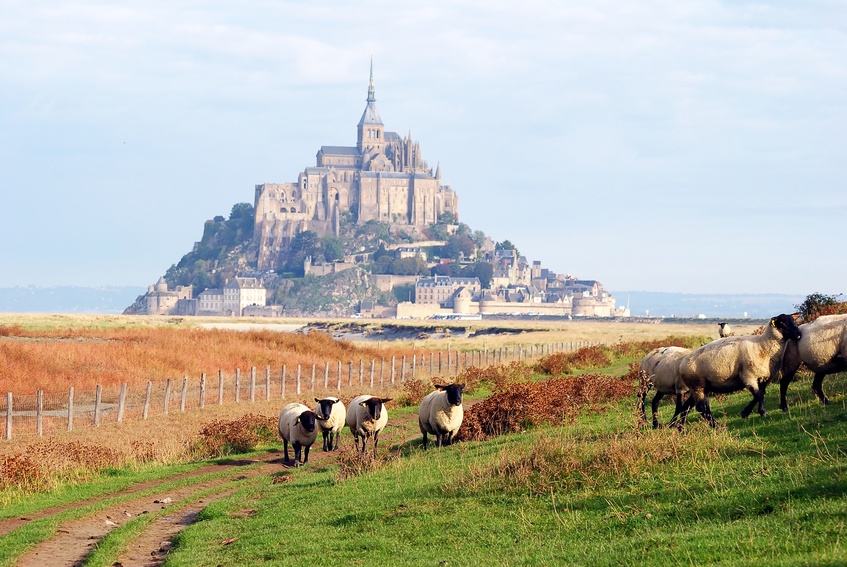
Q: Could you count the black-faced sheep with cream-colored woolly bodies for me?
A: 8